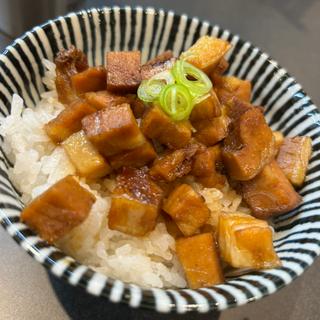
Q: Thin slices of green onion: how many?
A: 3